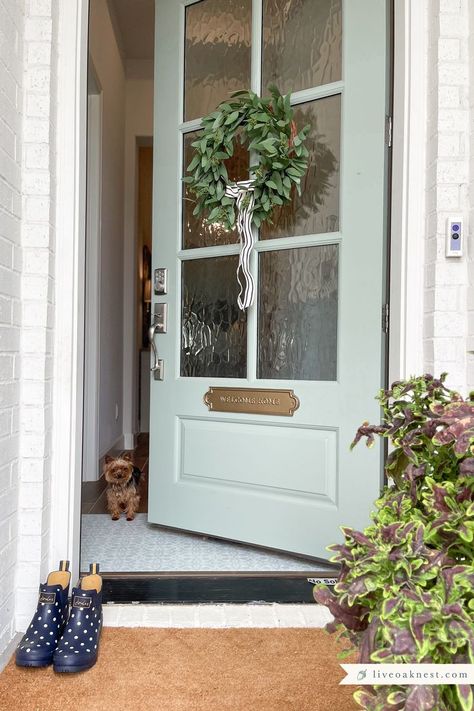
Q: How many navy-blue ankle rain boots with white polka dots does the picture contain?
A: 2